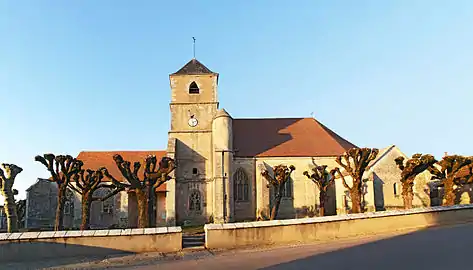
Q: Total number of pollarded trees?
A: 9